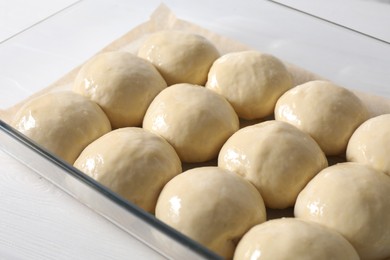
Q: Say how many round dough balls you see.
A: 12